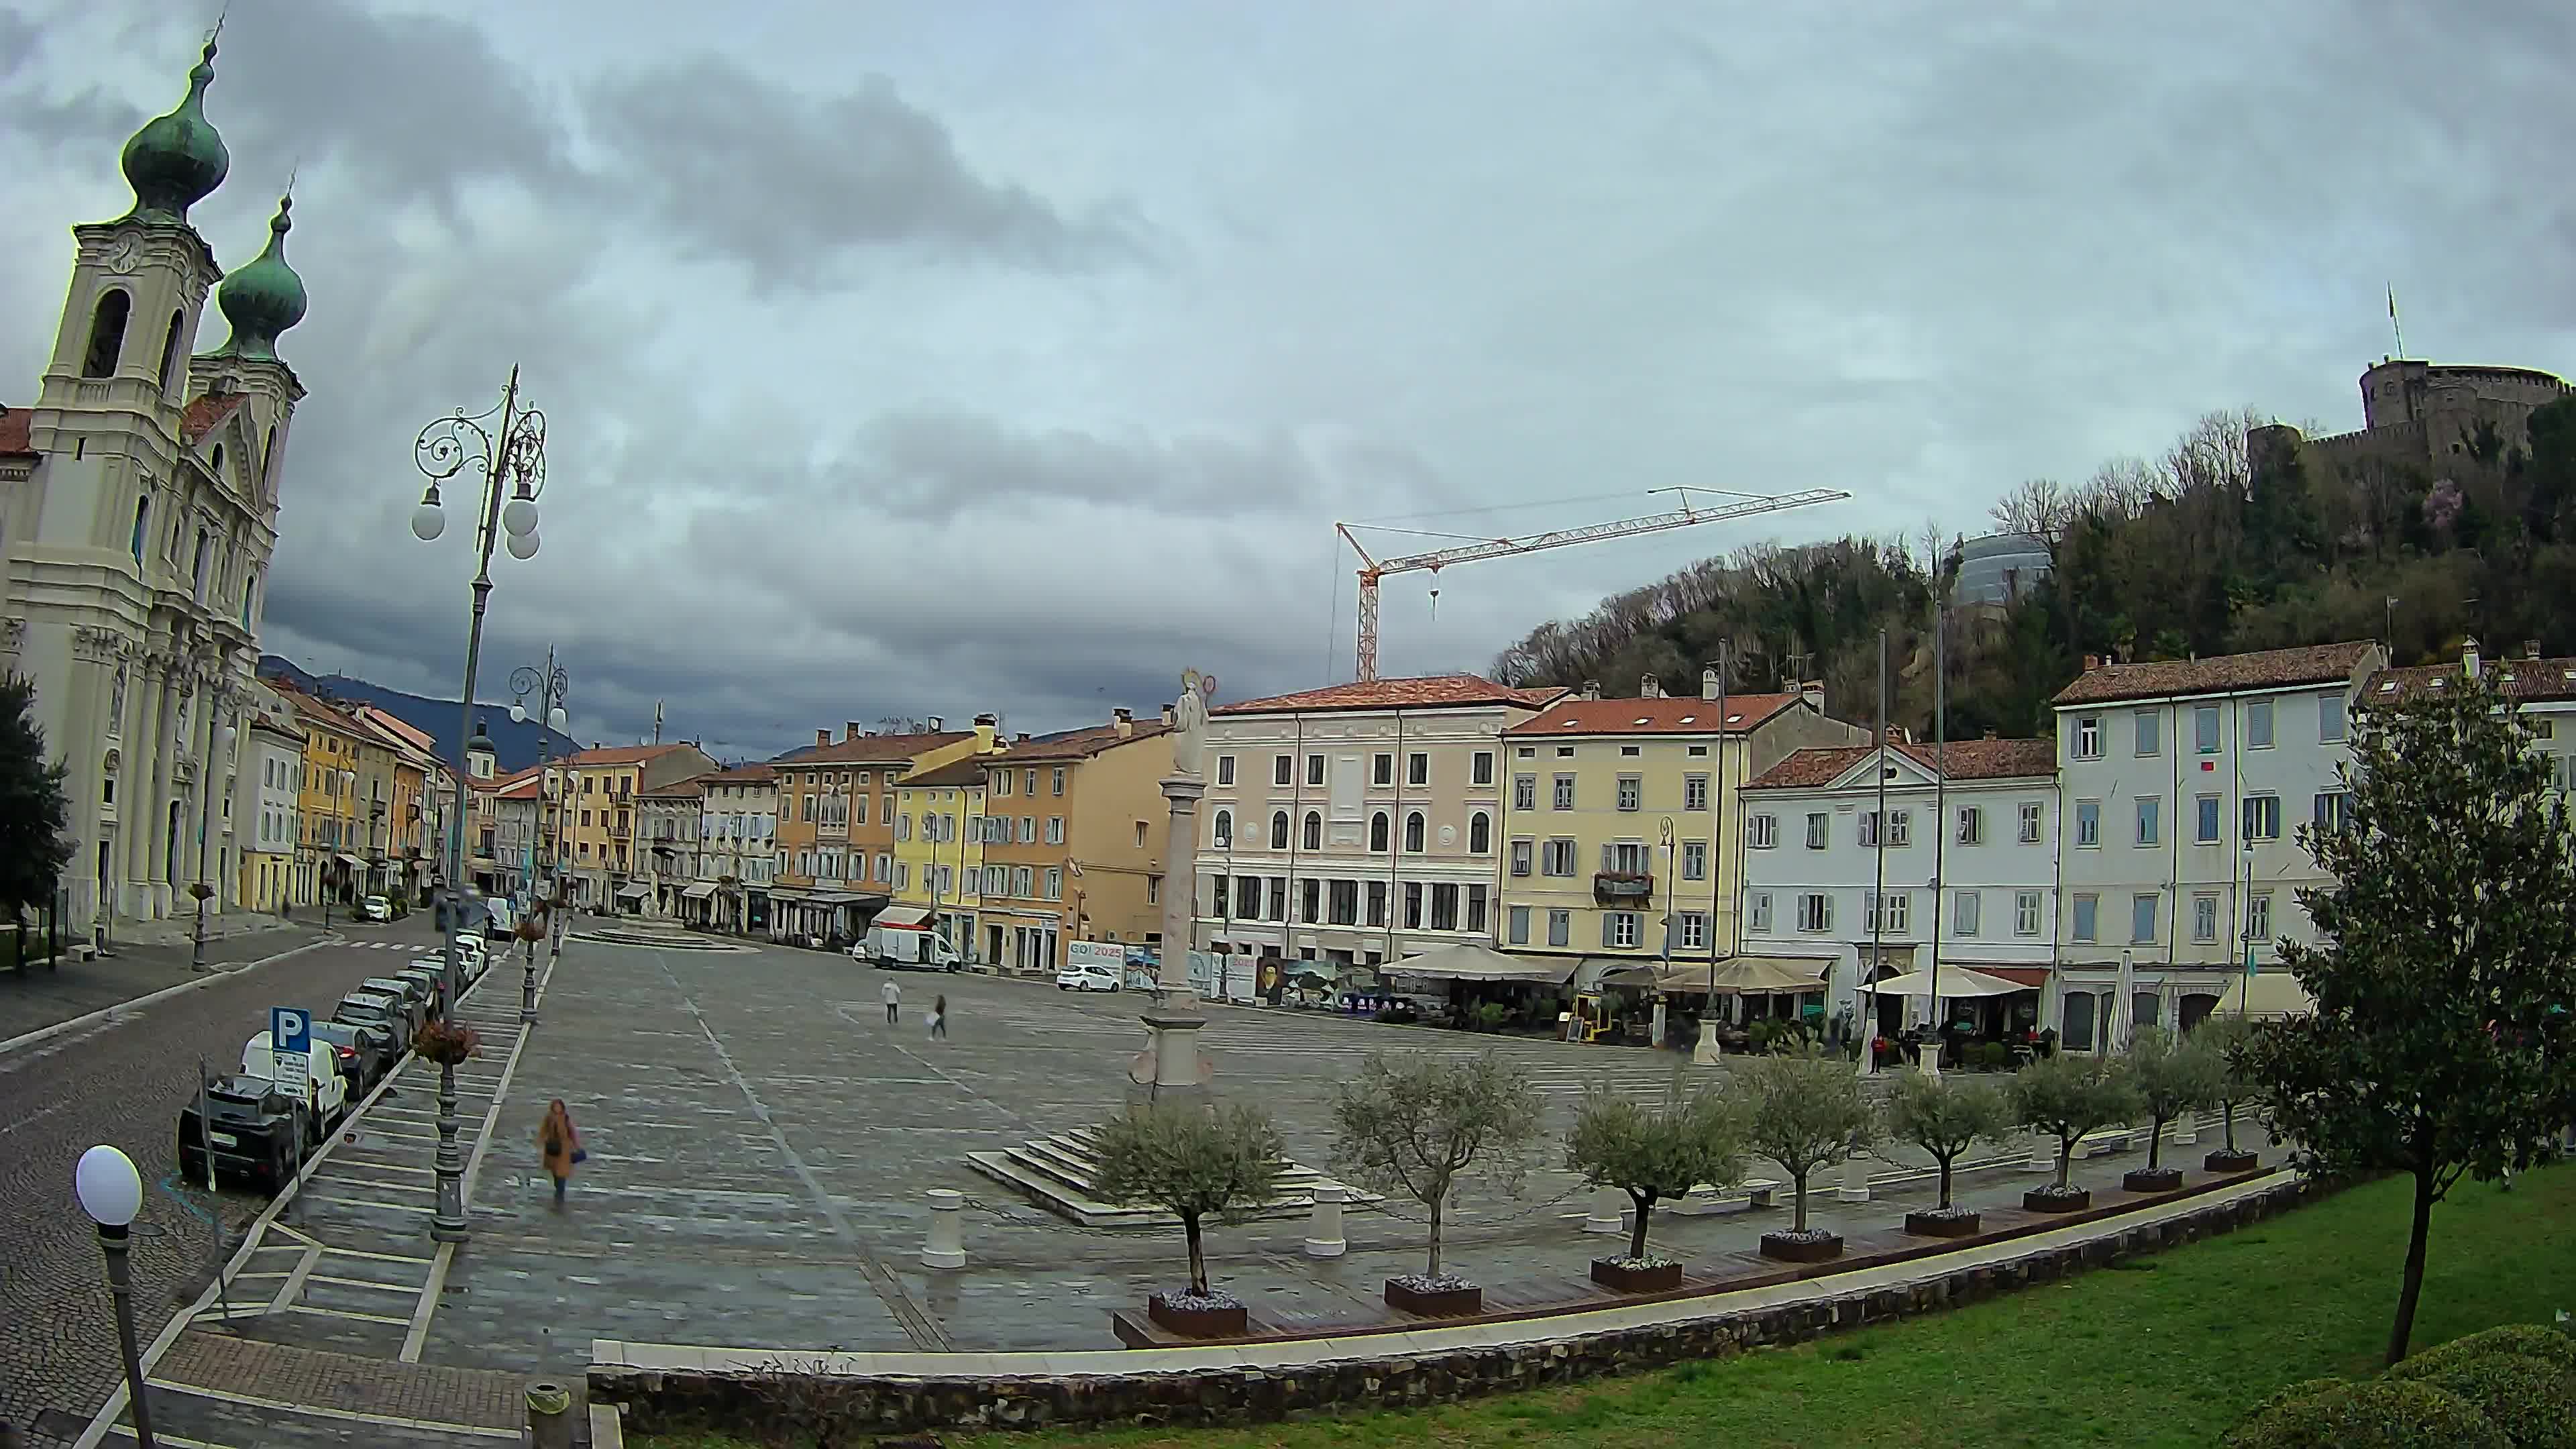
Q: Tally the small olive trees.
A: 8